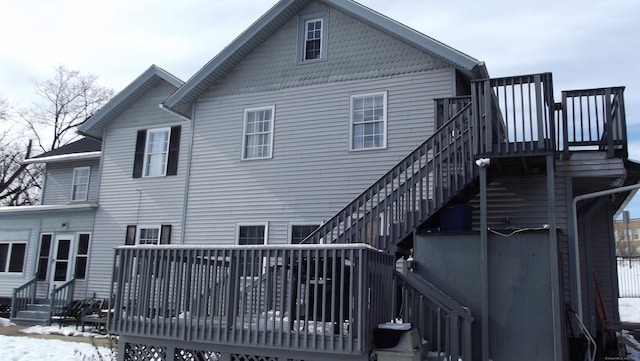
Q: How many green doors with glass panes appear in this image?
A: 0